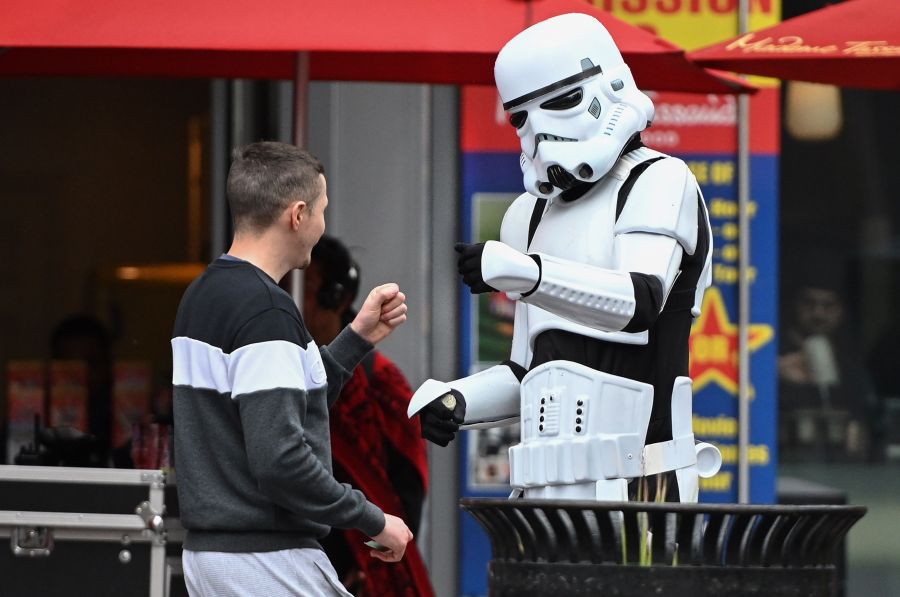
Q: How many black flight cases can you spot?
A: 1